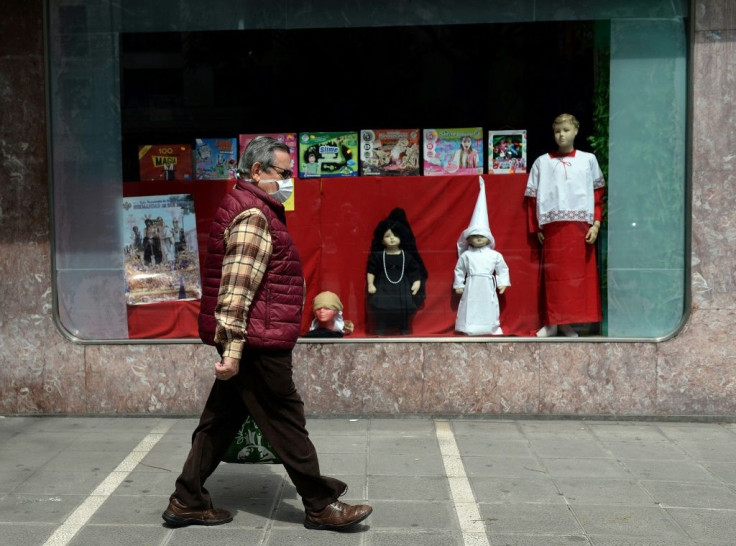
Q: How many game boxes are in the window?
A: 7